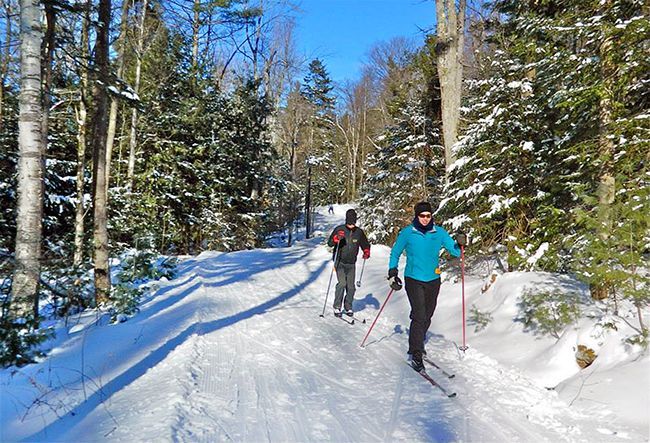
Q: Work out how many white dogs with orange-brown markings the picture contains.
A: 0